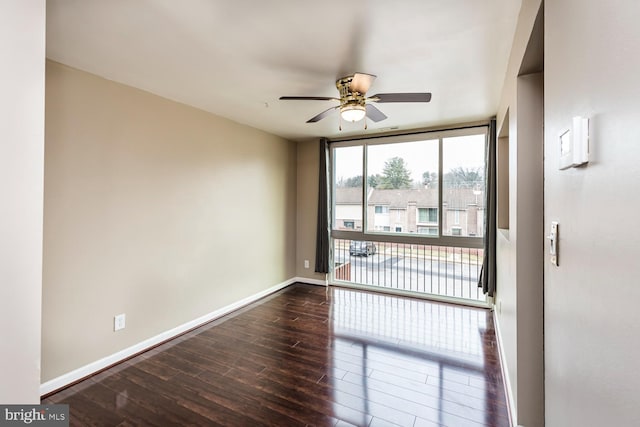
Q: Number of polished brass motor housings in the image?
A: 1